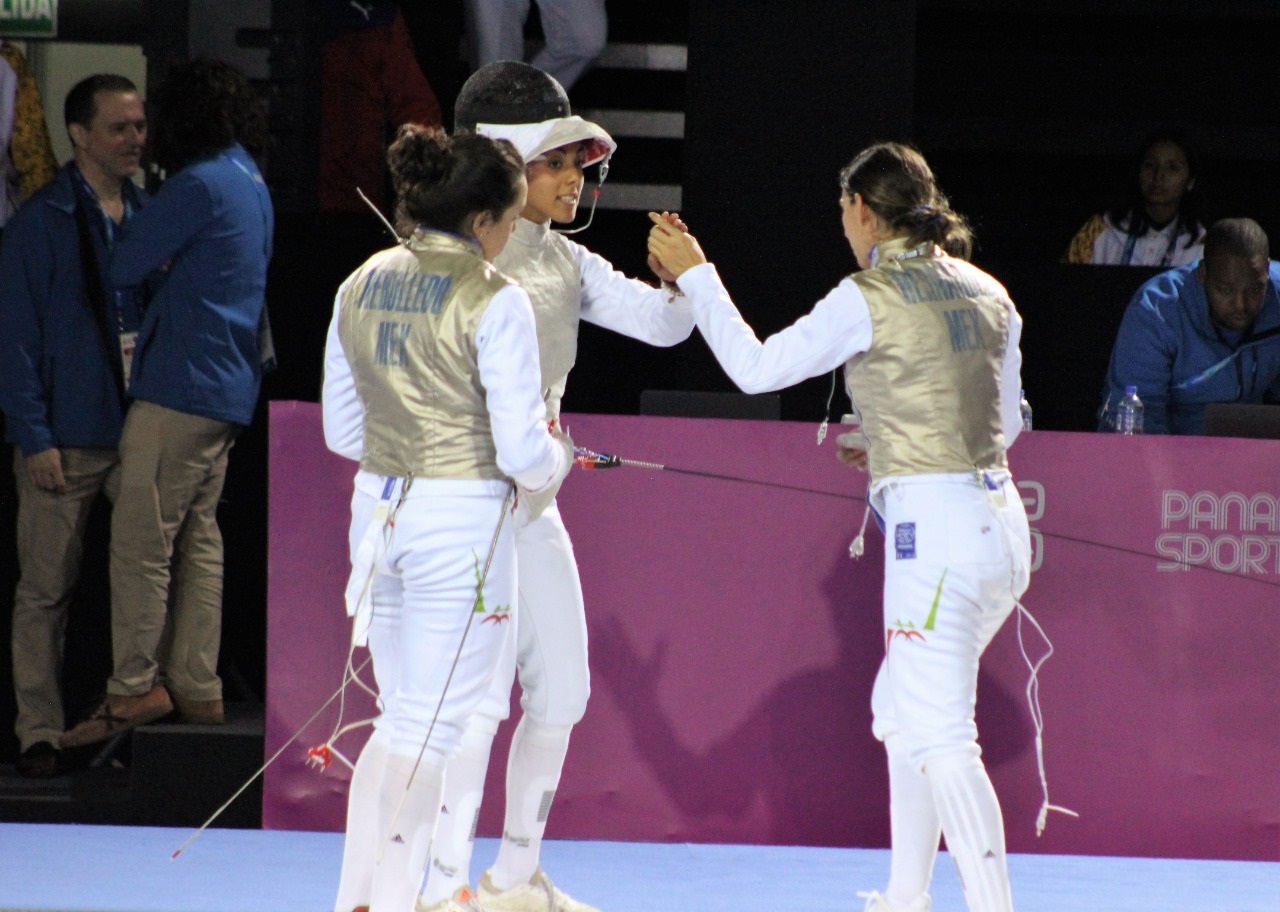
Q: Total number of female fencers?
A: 3